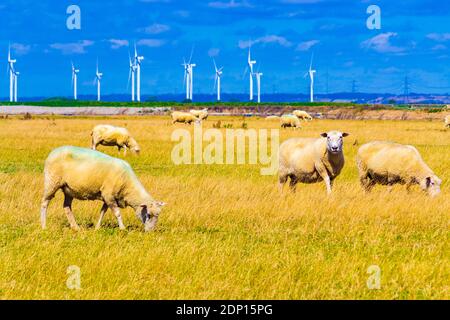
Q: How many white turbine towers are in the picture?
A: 12